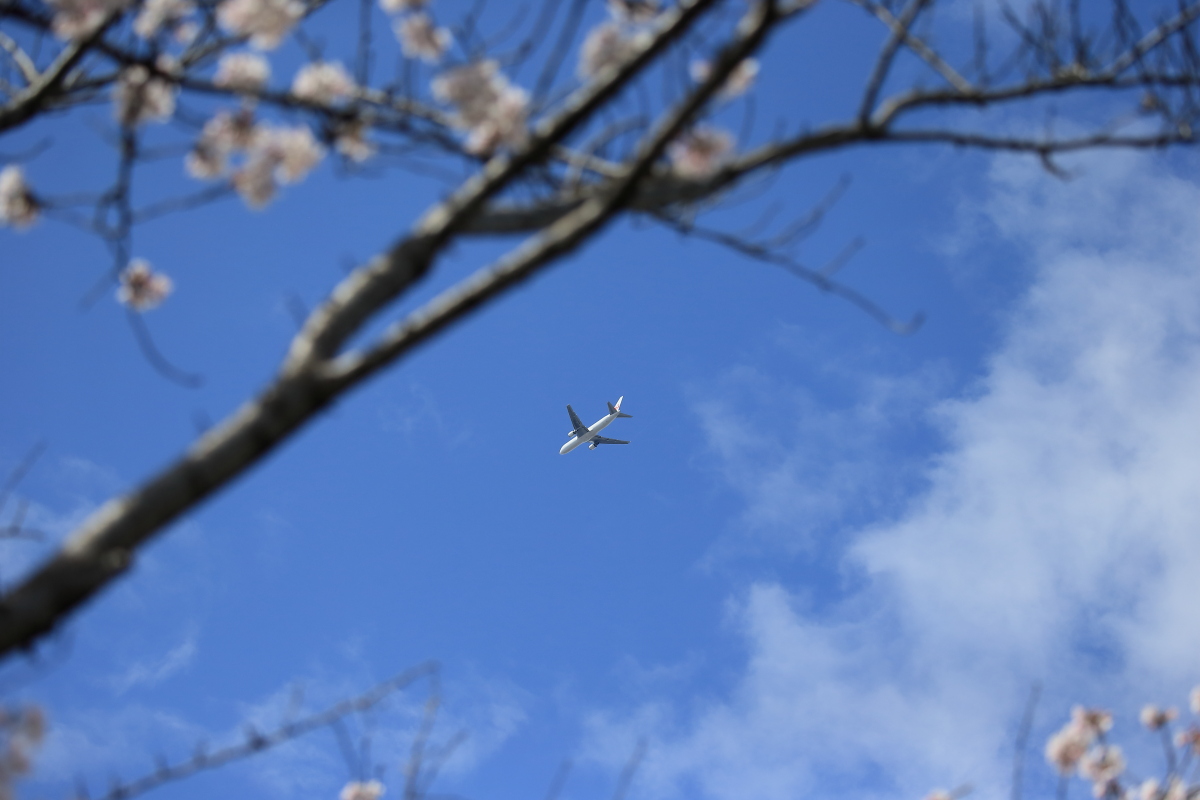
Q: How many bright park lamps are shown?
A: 0